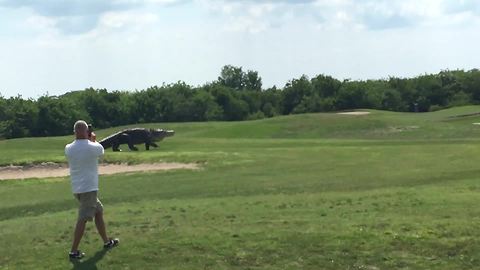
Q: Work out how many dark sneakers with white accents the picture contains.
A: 2